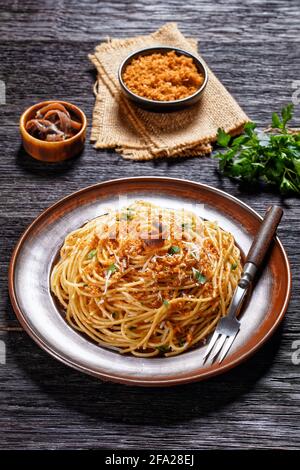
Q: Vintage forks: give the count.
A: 1